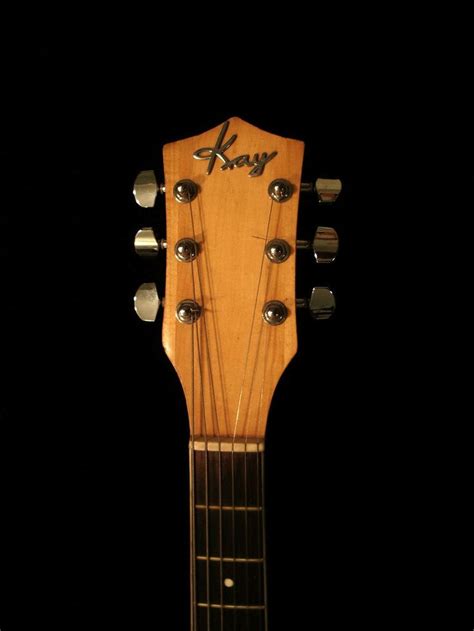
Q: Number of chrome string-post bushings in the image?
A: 6